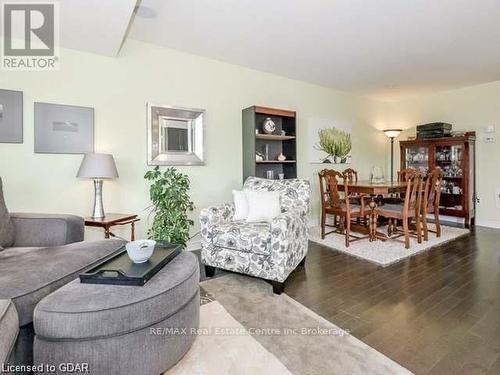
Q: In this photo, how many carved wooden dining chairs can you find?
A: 5